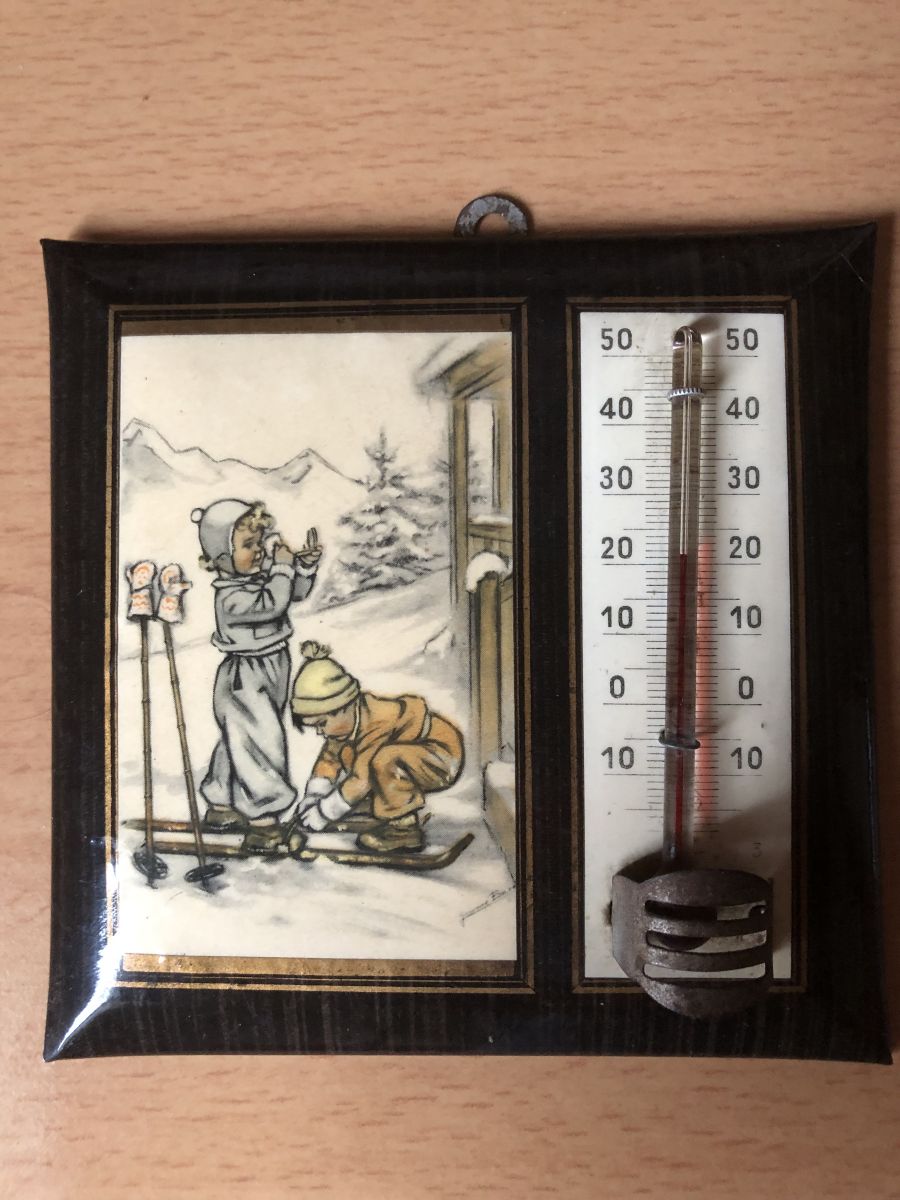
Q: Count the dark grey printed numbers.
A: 14